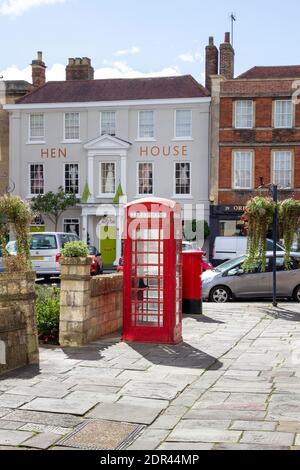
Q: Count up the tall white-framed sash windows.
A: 14